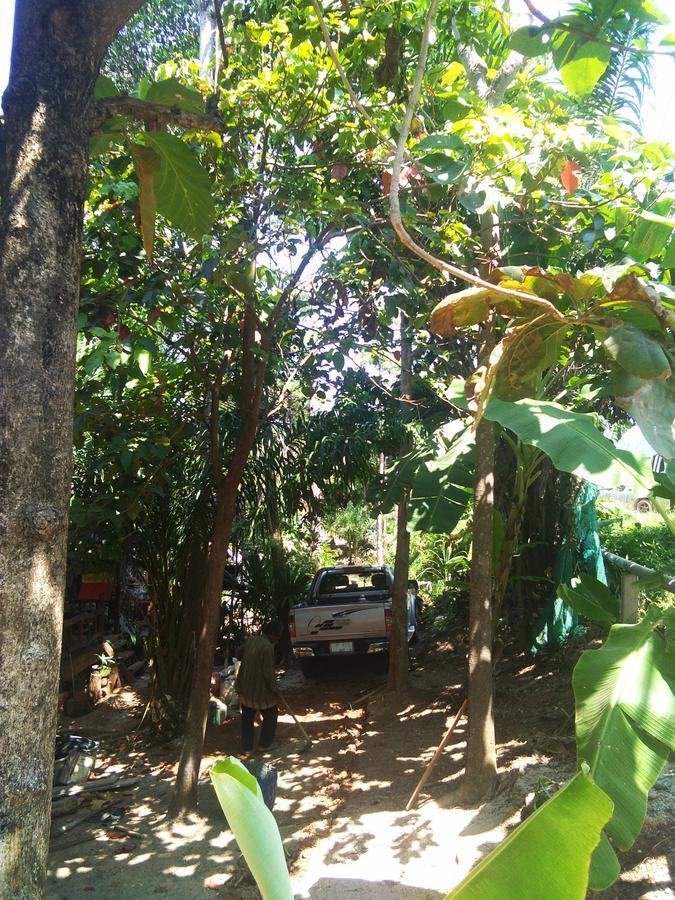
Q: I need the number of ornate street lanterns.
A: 0